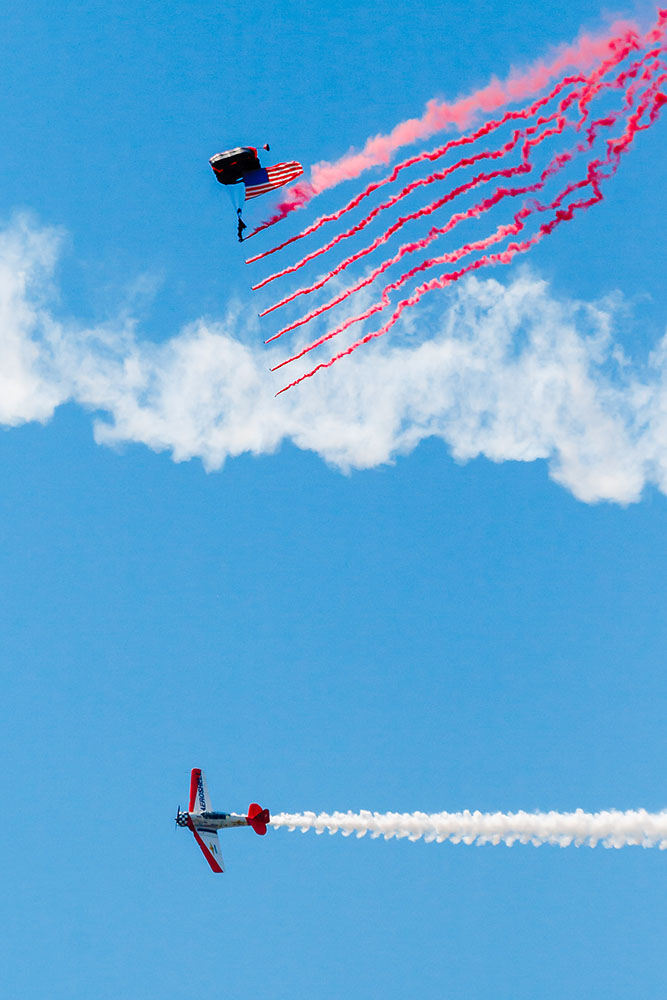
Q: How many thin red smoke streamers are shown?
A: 6